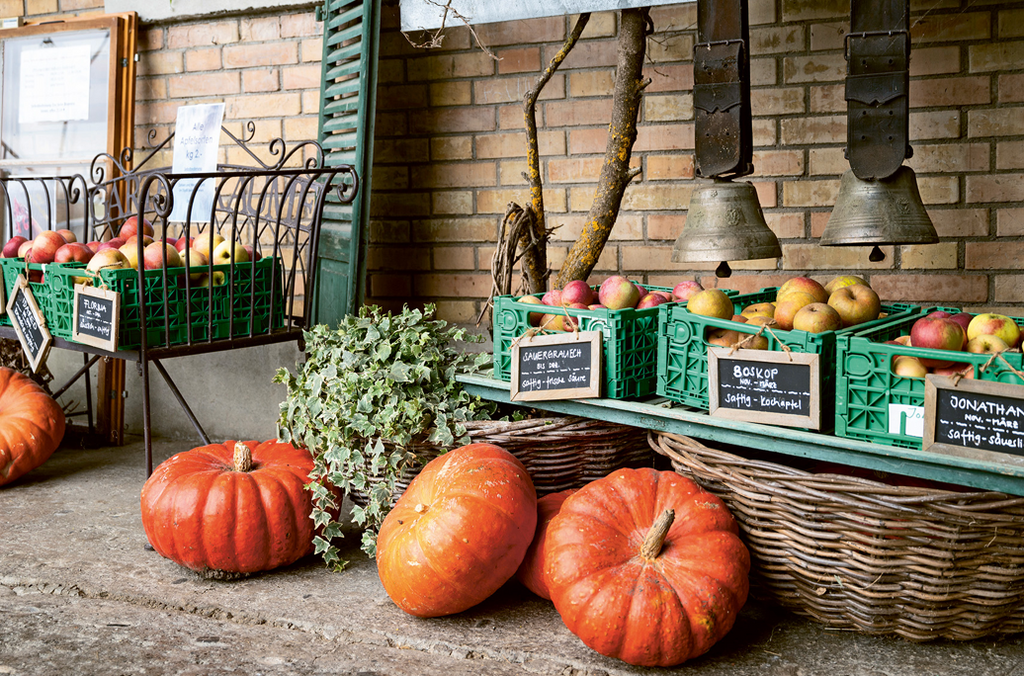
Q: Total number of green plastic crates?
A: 5